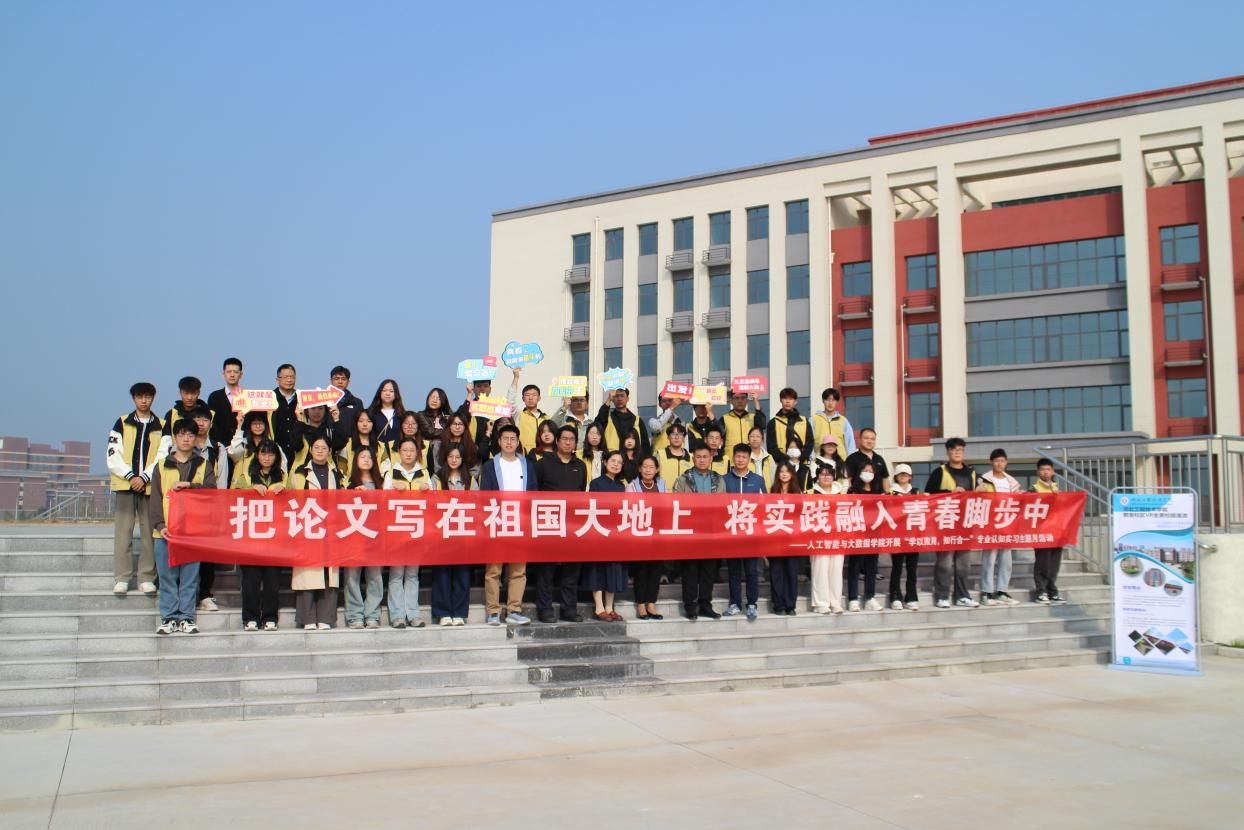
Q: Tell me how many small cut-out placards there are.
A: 10